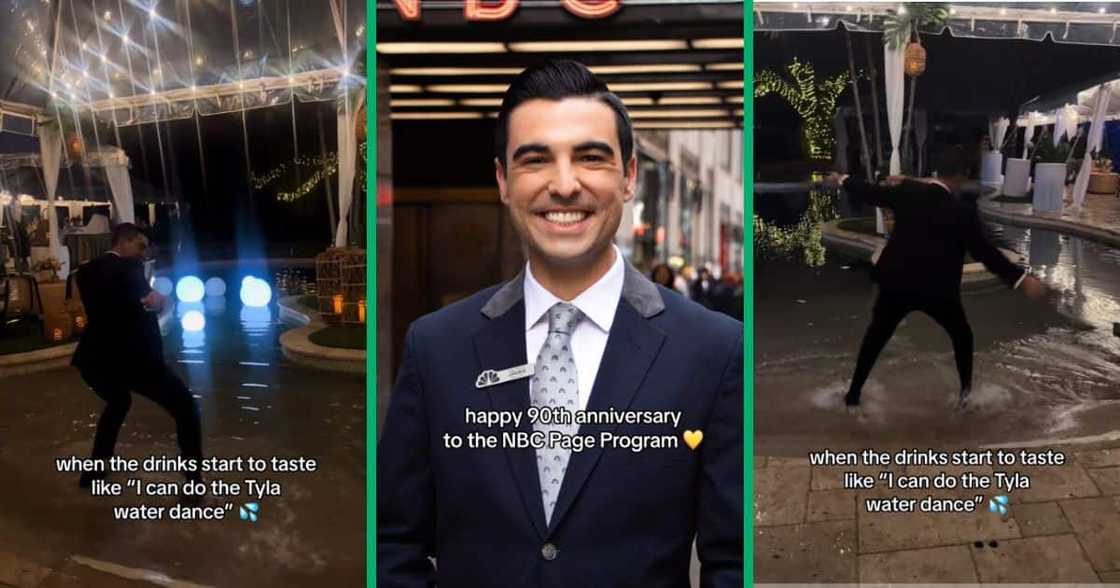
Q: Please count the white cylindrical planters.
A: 3